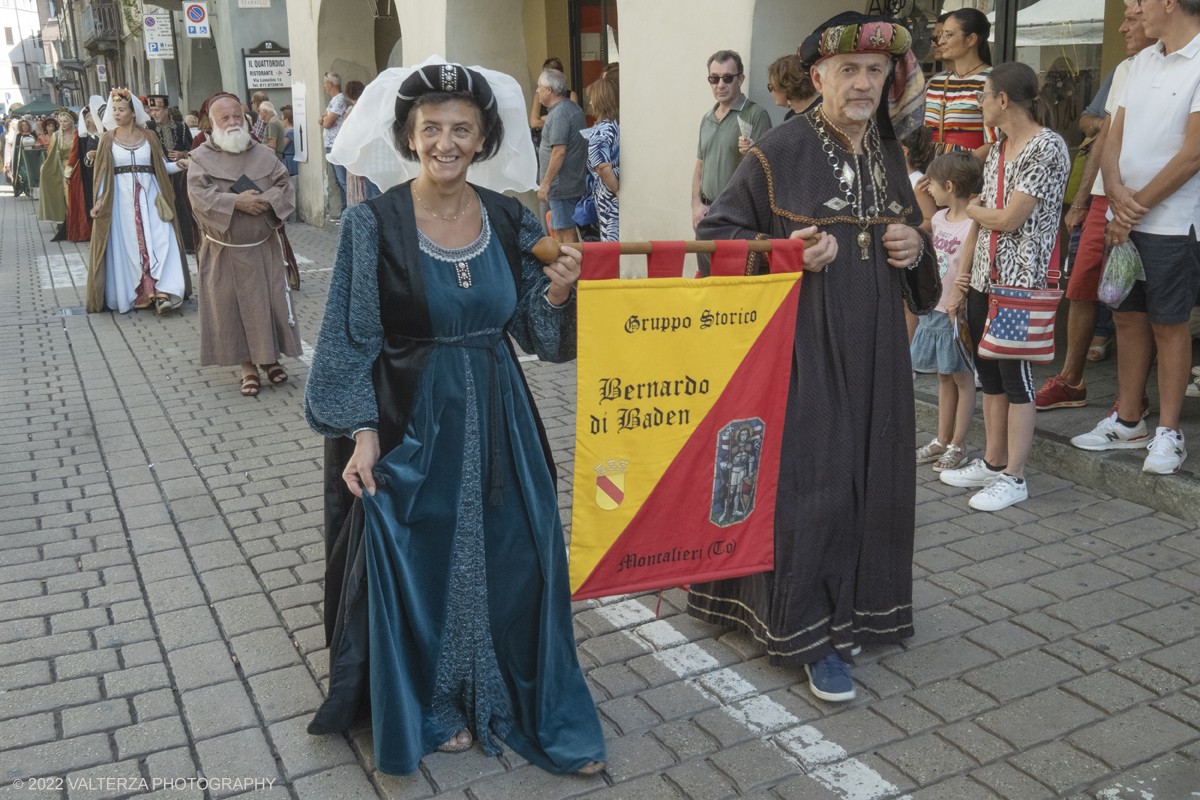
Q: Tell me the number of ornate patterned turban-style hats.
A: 1